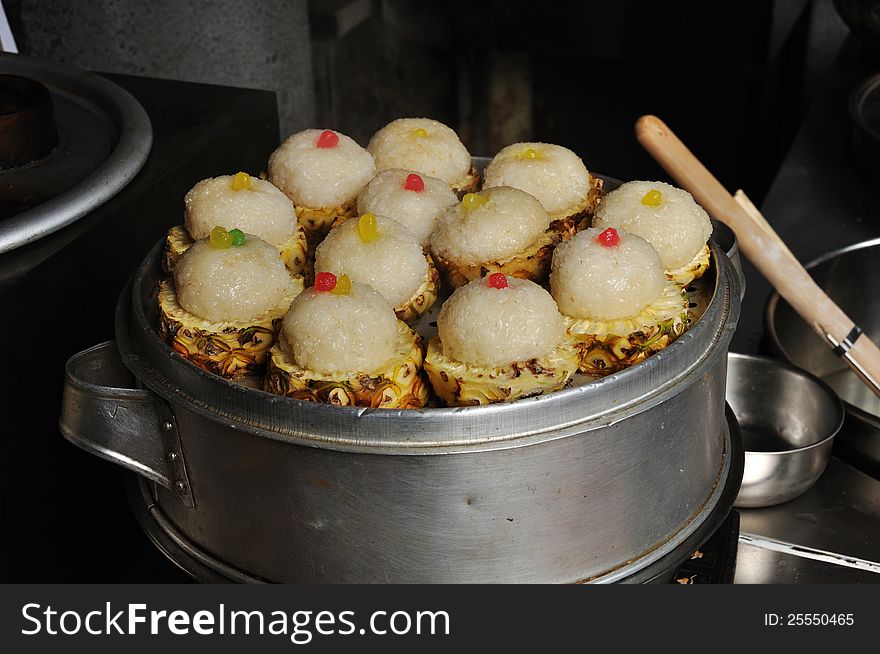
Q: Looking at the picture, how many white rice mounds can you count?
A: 12